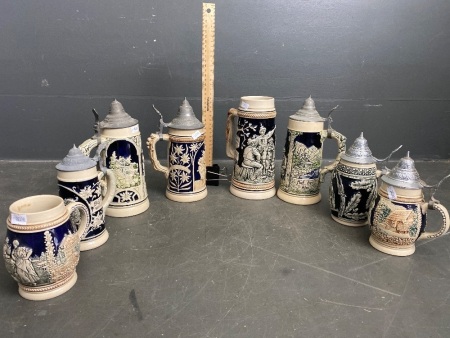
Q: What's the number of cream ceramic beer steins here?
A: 8